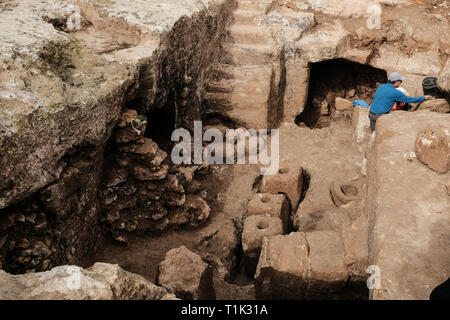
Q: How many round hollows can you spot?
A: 4